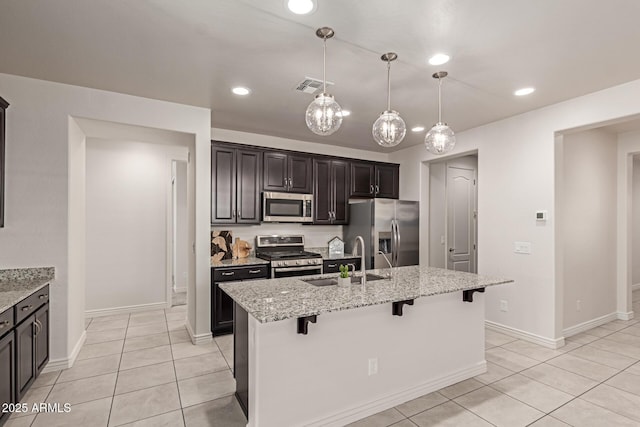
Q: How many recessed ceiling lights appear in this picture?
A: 6